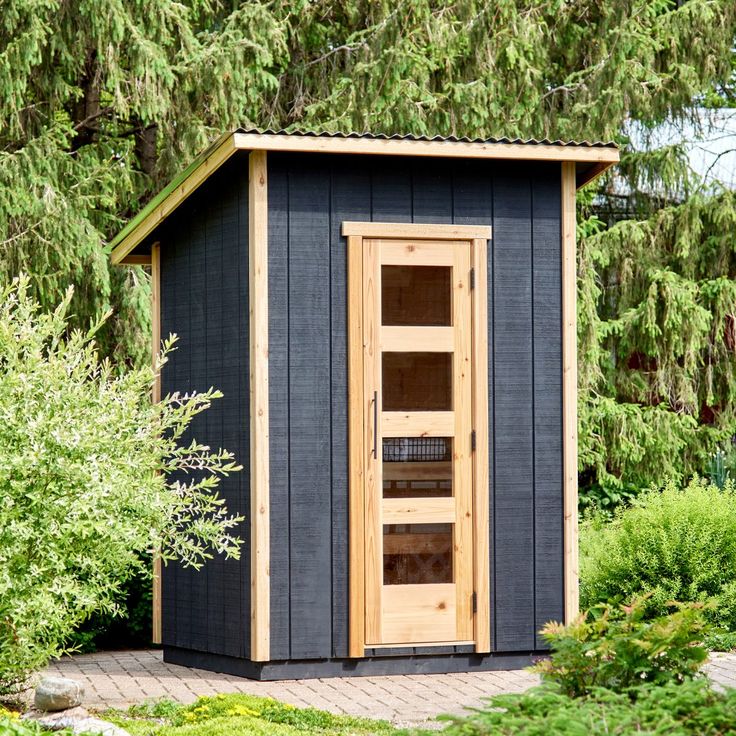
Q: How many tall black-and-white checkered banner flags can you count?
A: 0